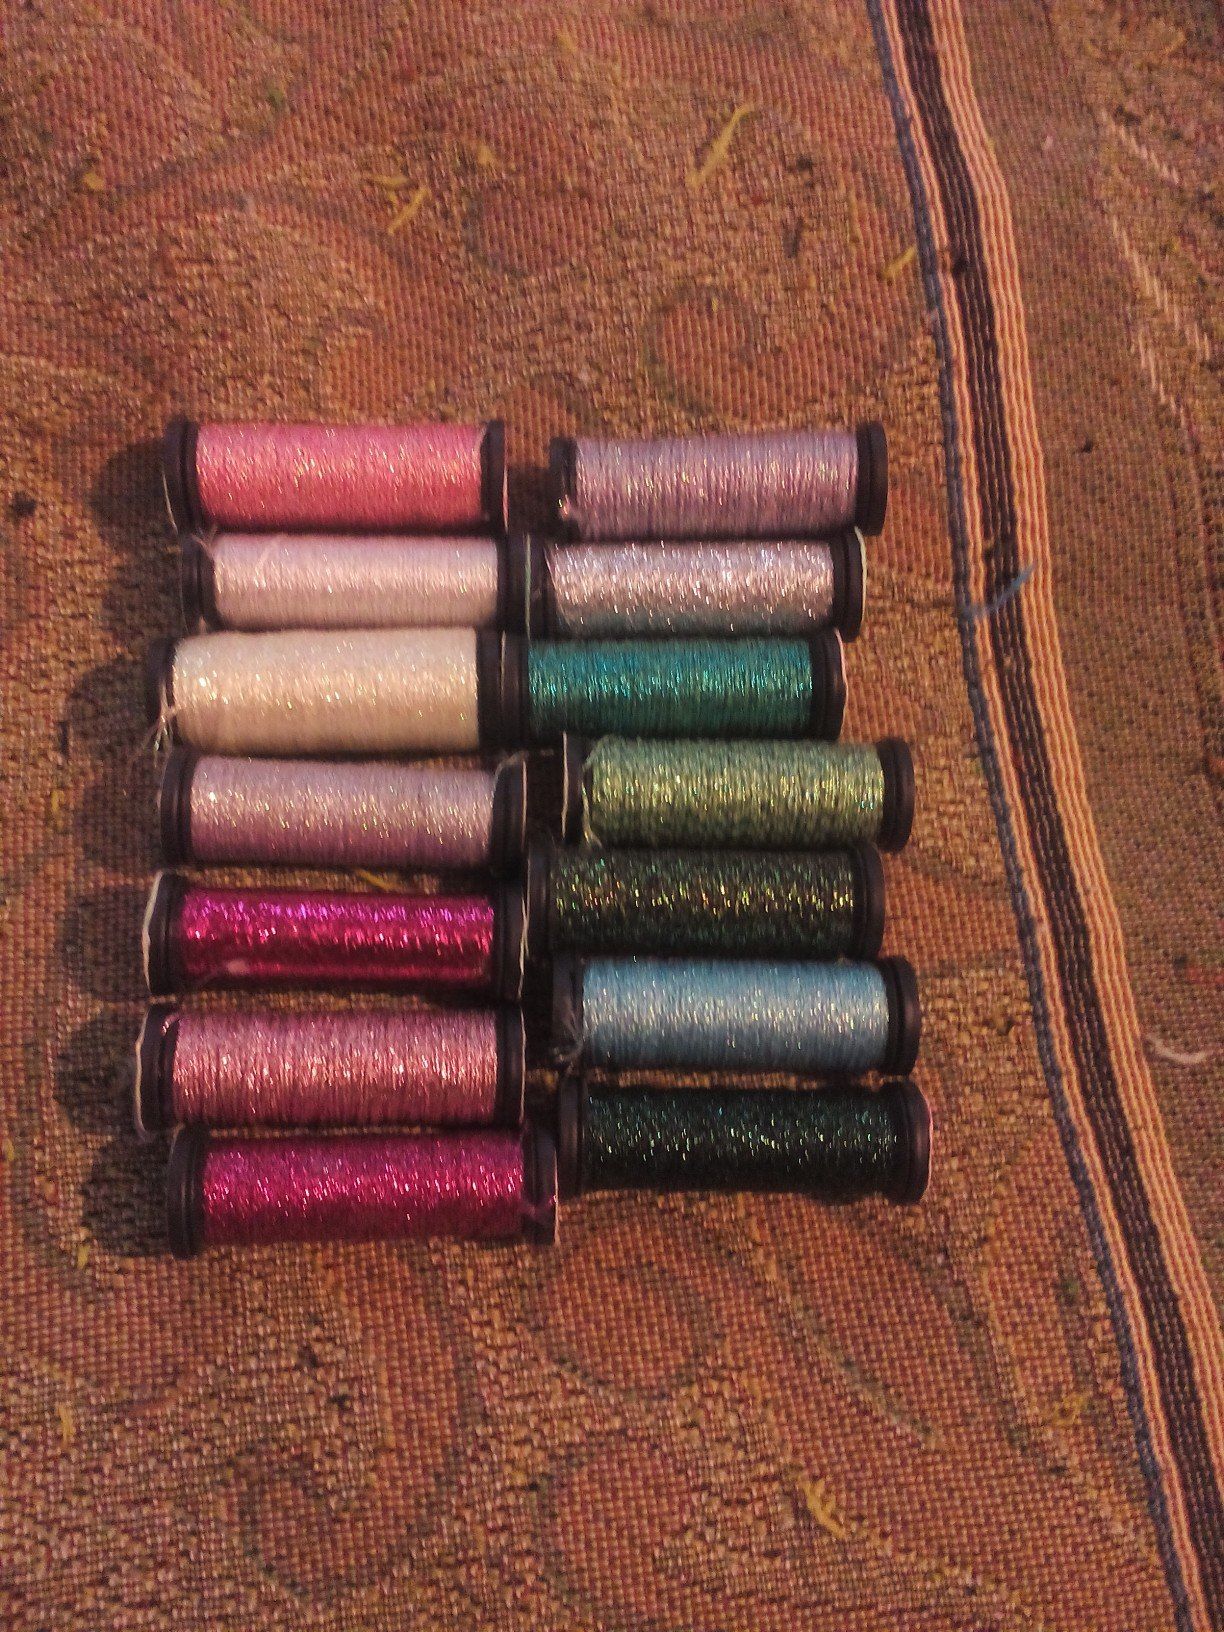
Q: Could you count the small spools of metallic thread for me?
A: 14